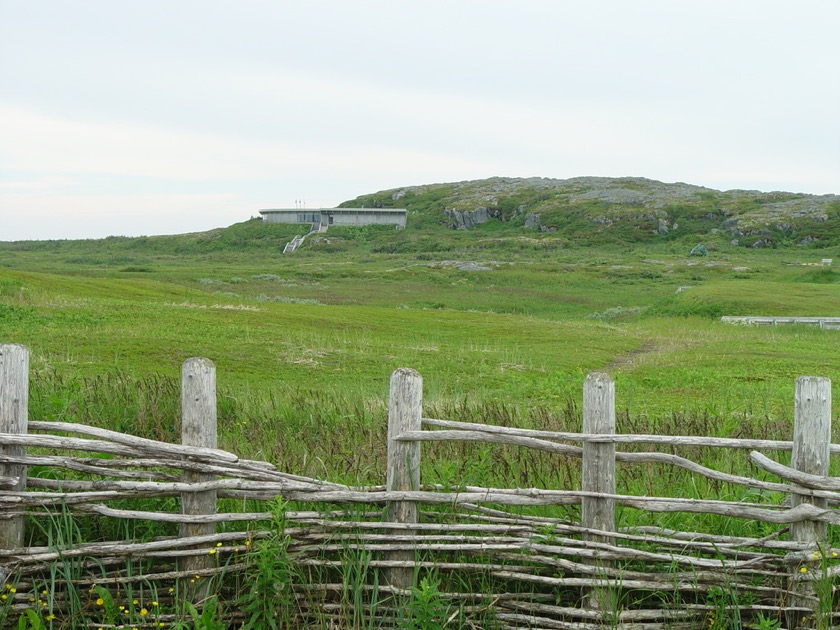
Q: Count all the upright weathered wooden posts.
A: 5